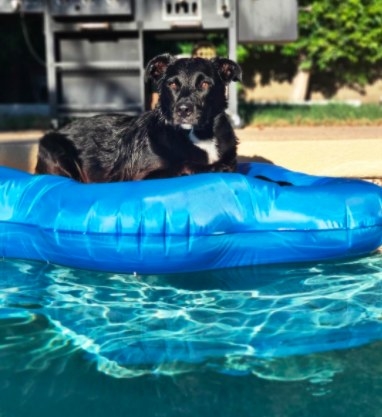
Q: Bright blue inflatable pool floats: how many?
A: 1